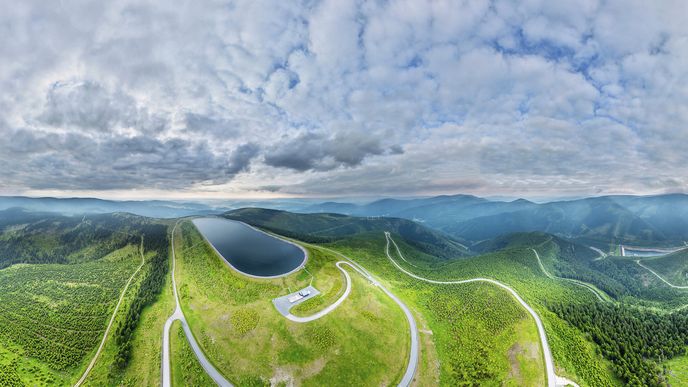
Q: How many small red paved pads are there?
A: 0